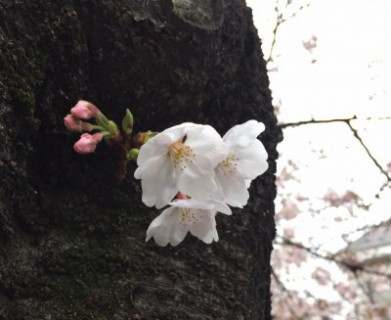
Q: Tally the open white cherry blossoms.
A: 3